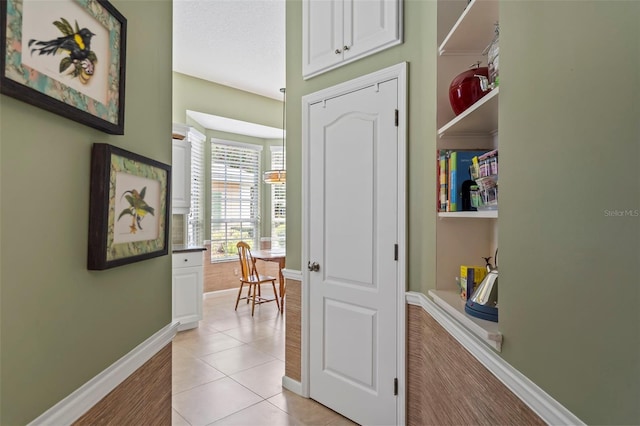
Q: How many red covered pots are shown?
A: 1